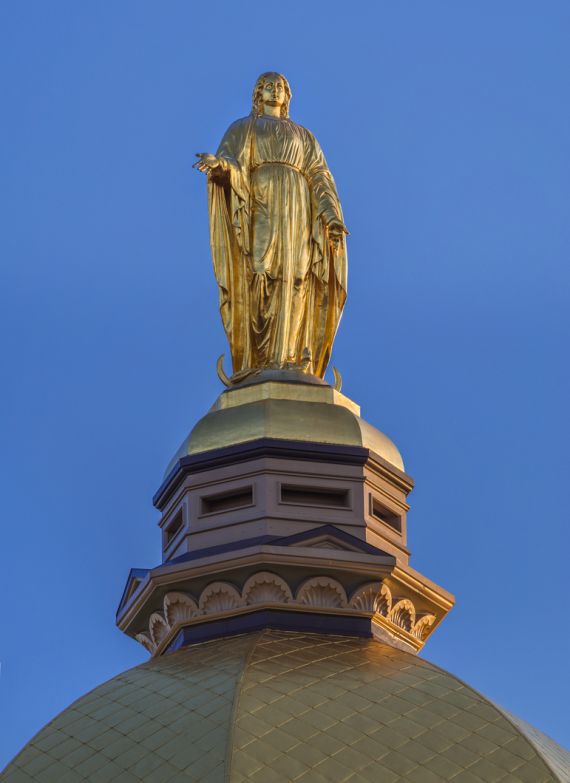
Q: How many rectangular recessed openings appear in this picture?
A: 4